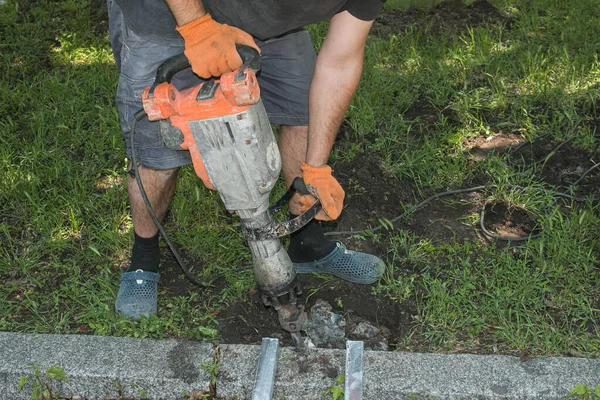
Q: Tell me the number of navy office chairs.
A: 0